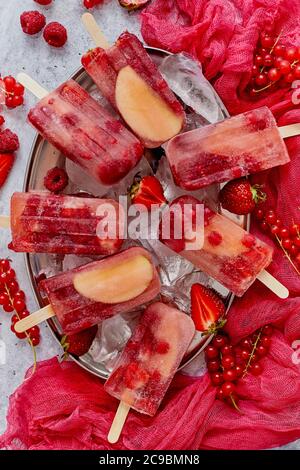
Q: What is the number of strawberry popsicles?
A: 7